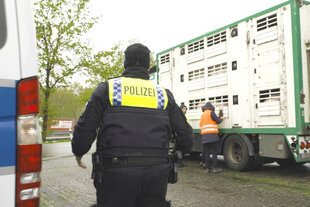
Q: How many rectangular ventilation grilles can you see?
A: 9